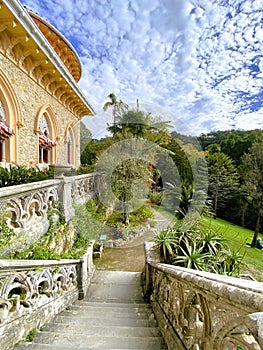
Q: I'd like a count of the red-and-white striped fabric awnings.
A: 2